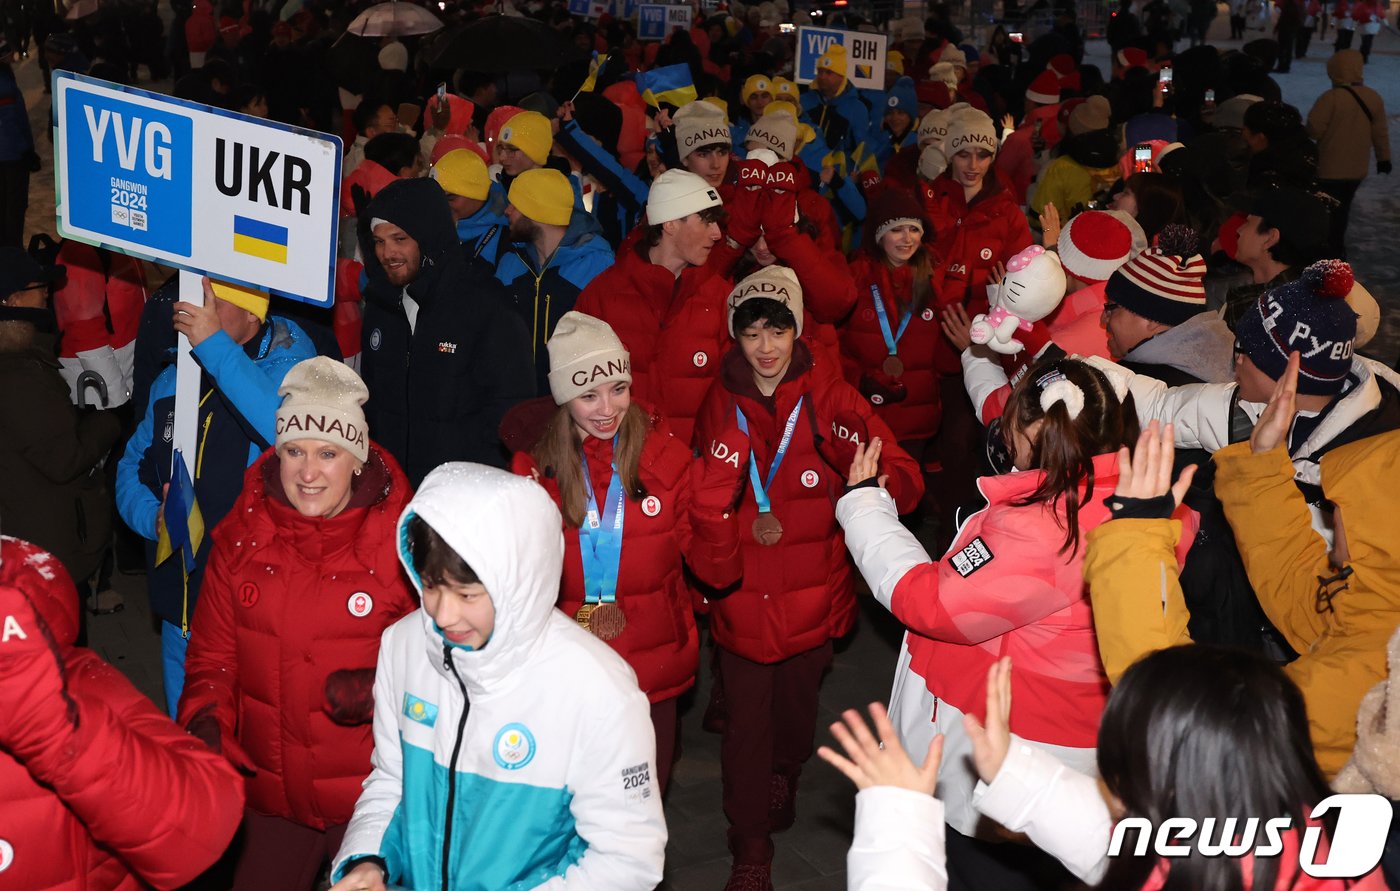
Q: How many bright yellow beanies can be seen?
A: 10